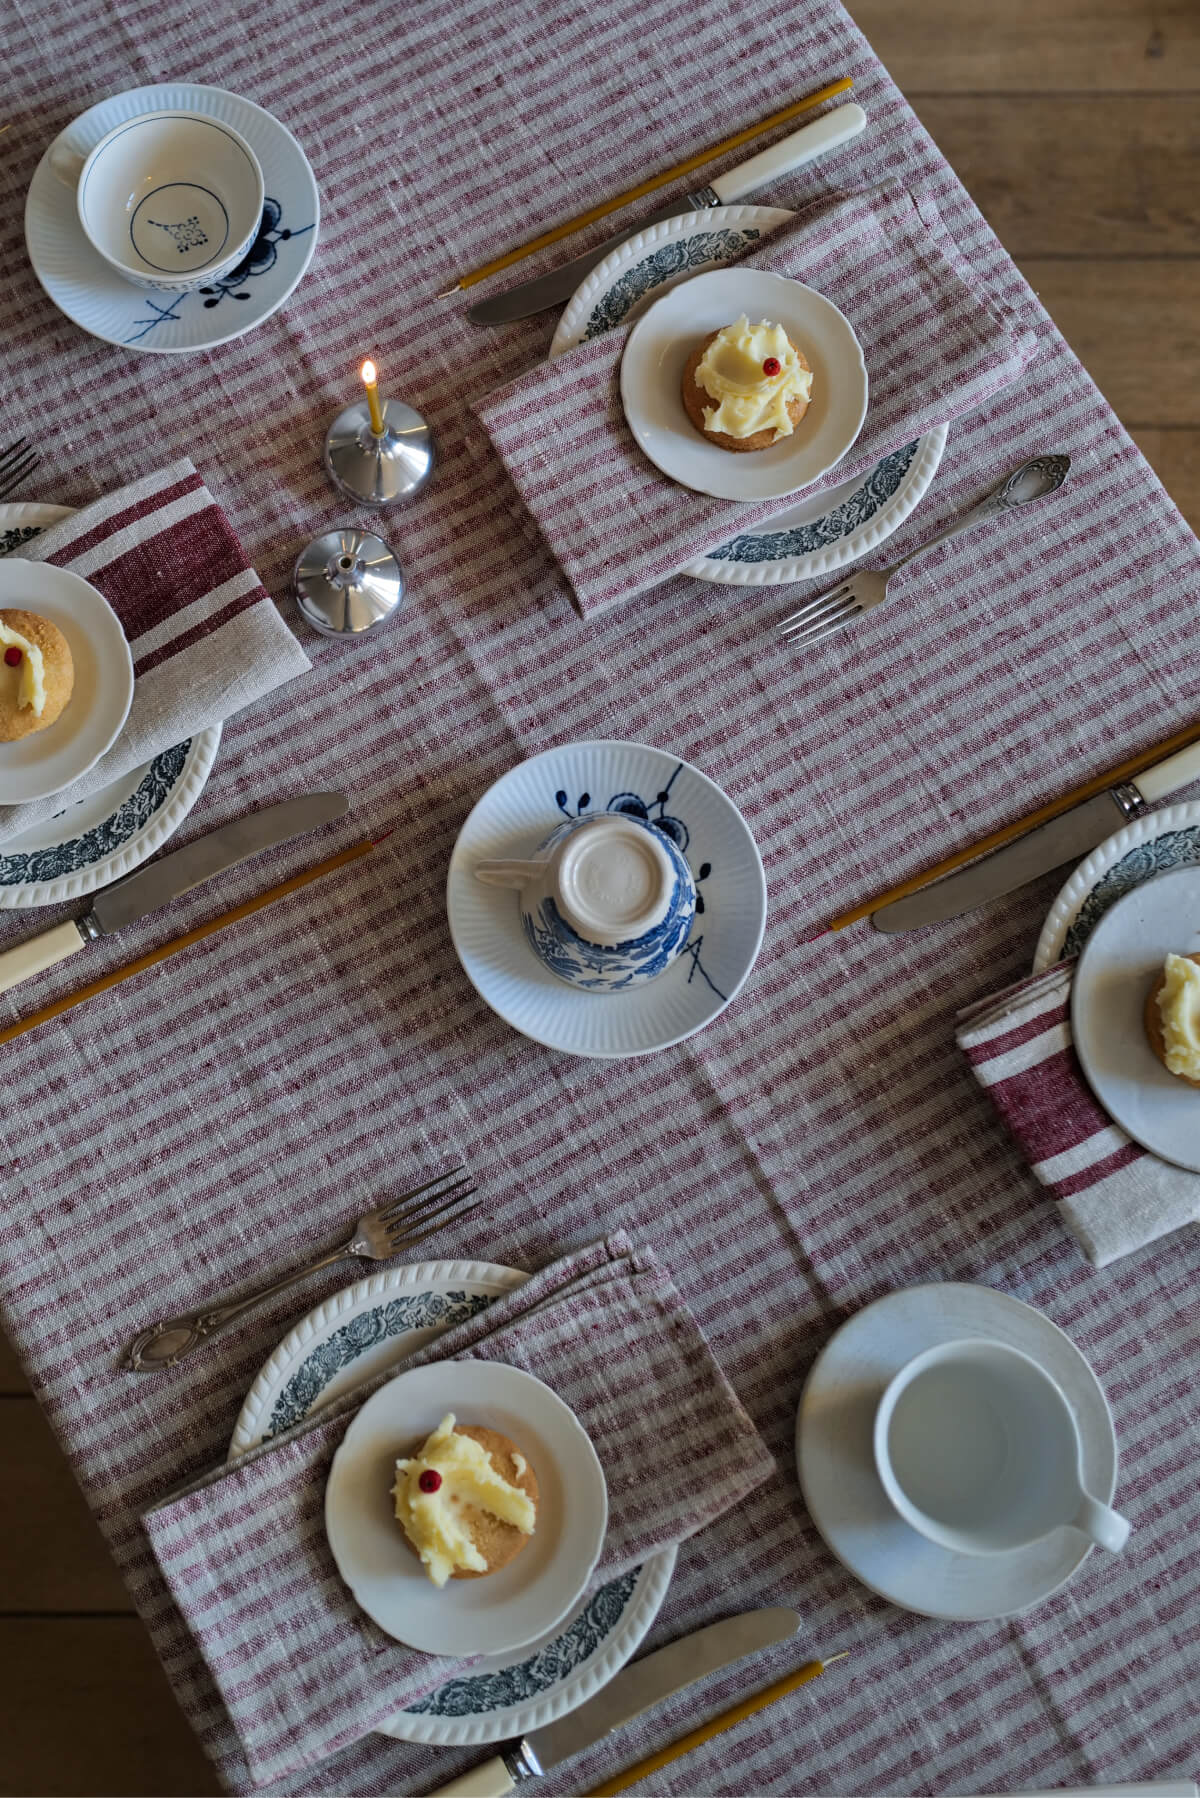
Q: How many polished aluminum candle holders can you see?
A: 2